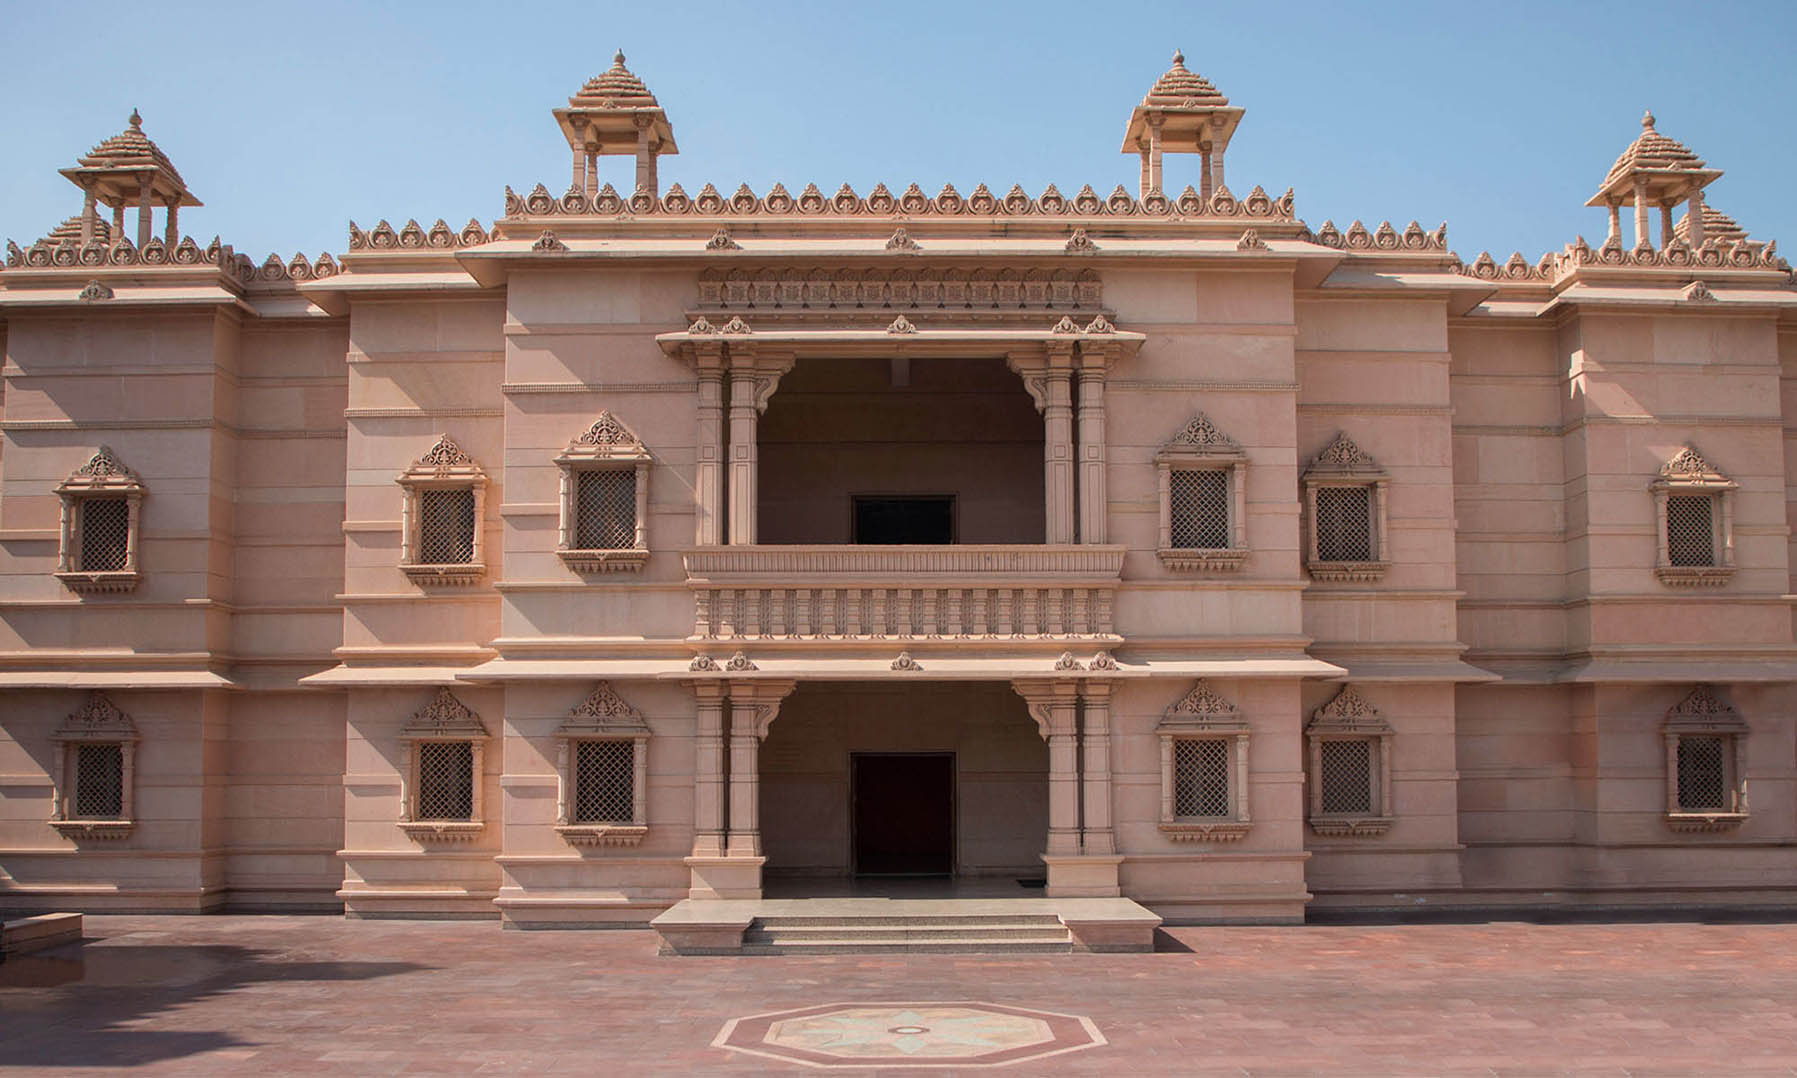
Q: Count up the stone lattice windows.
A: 12